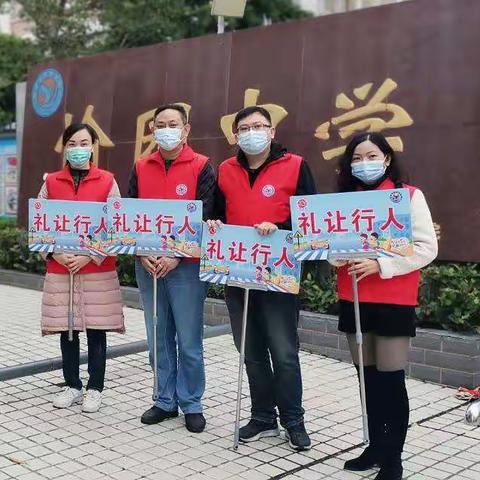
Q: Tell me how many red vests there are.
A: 4